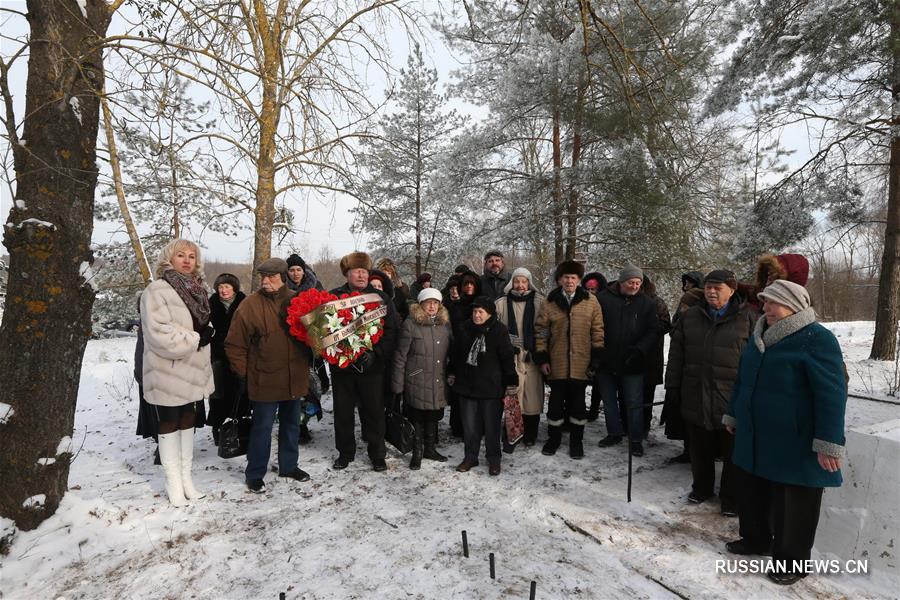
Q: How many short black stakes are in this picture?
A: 4